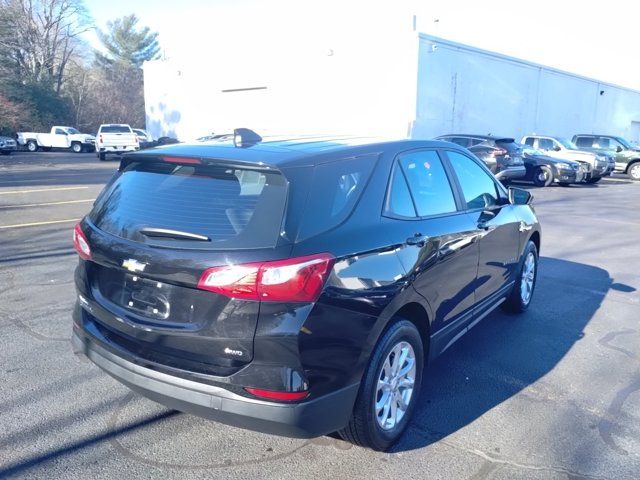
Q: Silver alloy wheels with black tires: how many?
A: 2